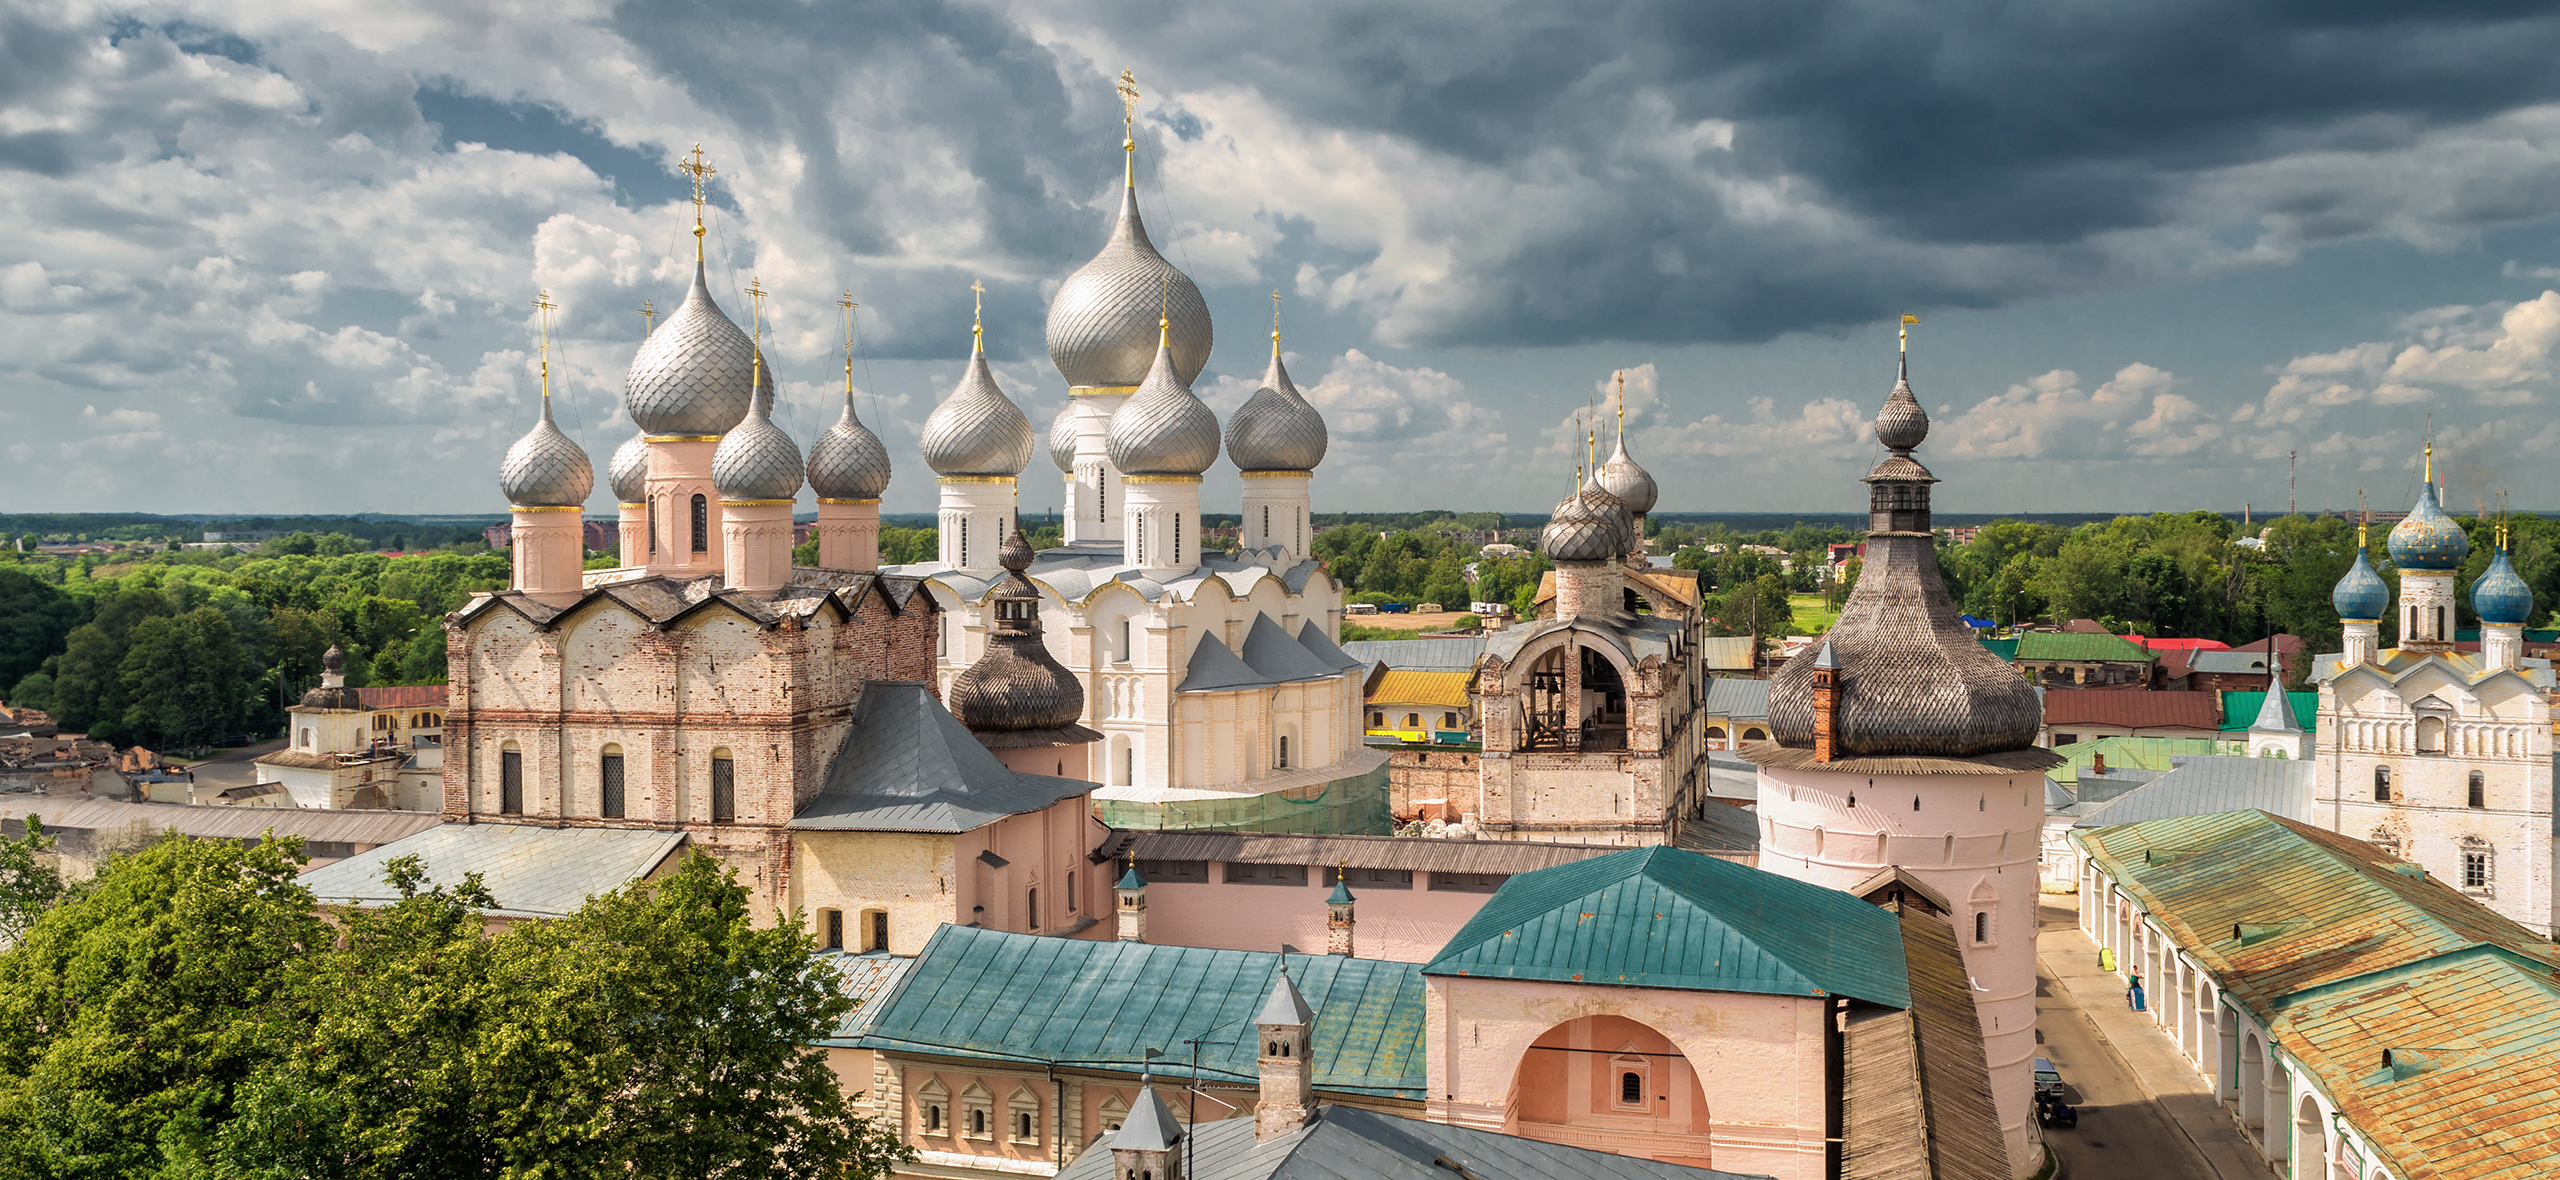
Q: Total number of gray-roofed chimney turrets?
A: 3